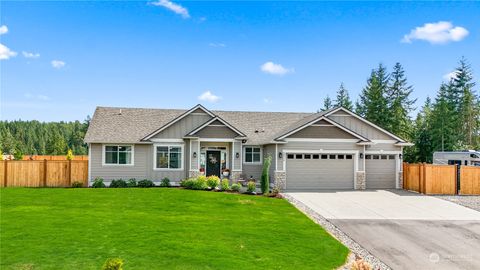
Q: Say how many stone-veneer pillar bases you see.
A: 5